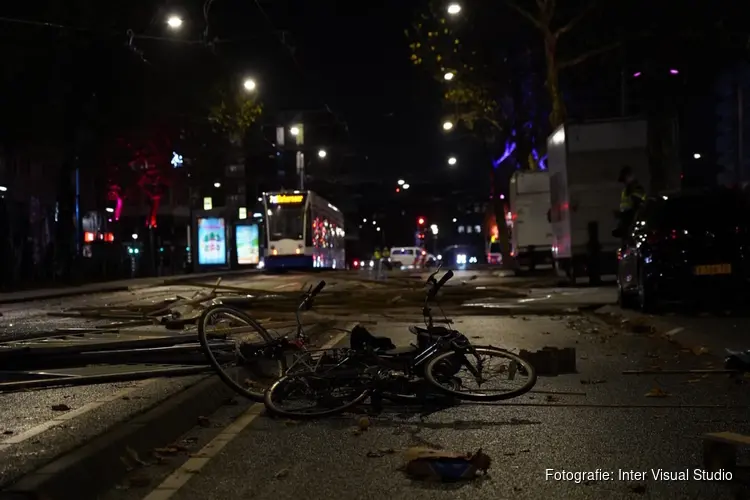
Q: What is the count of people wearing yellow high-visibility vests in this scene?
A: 3